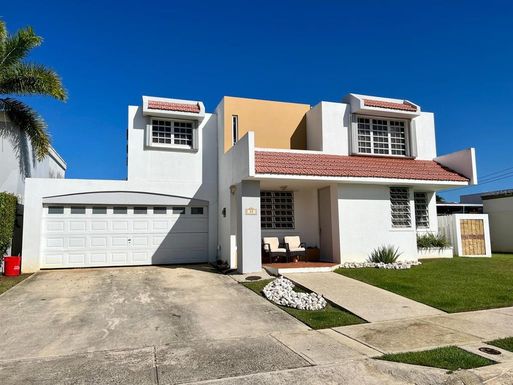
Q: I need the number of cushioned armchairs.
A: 2